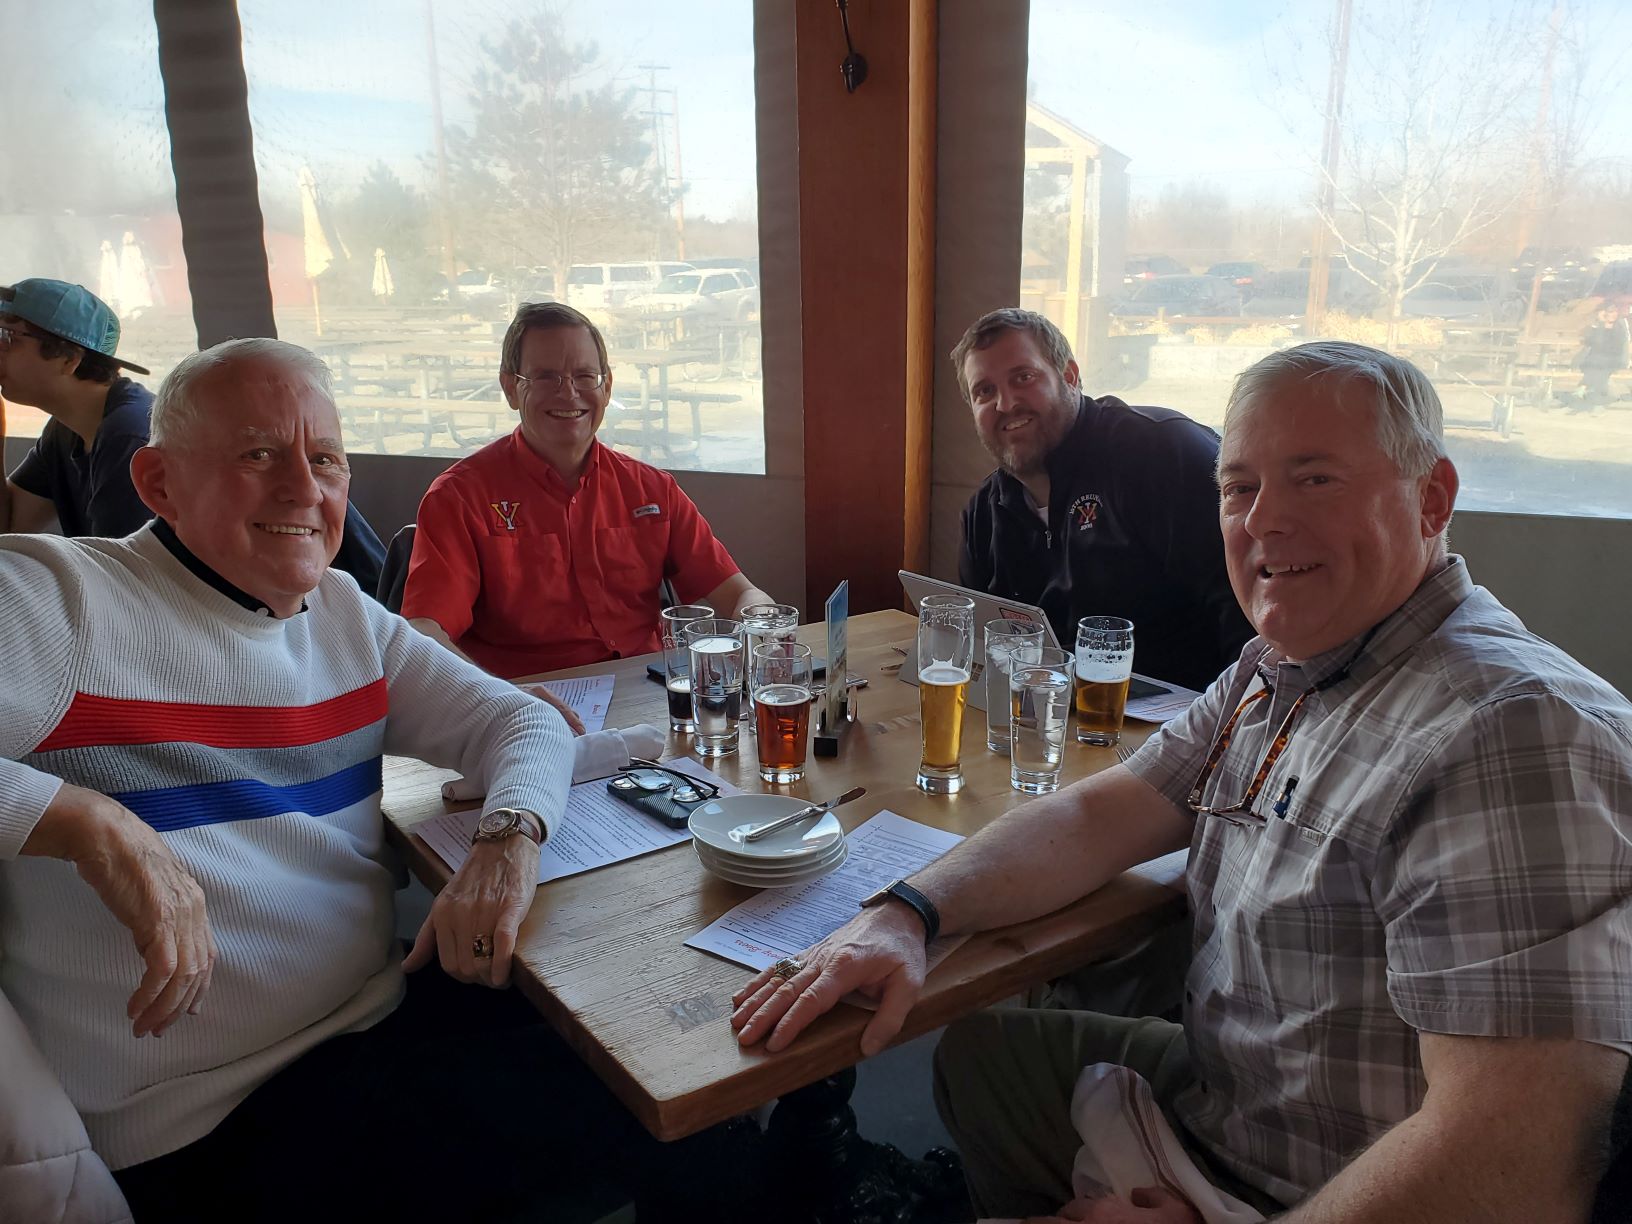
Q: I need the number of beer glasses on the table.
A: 4